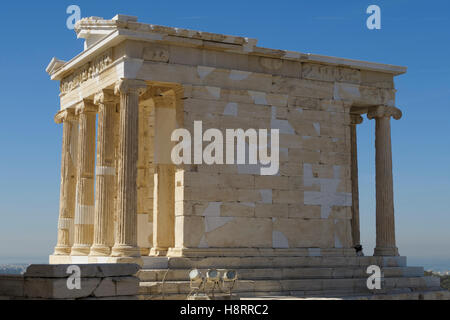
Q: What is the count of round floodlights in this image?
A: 3